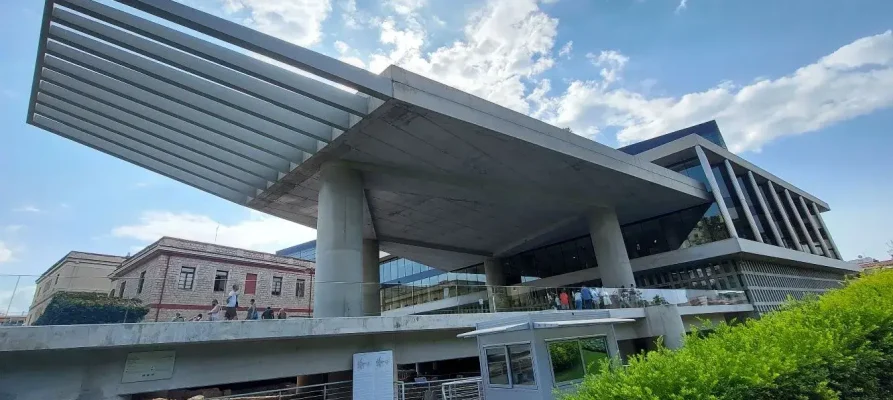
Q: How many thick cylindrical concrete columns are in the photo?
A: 4